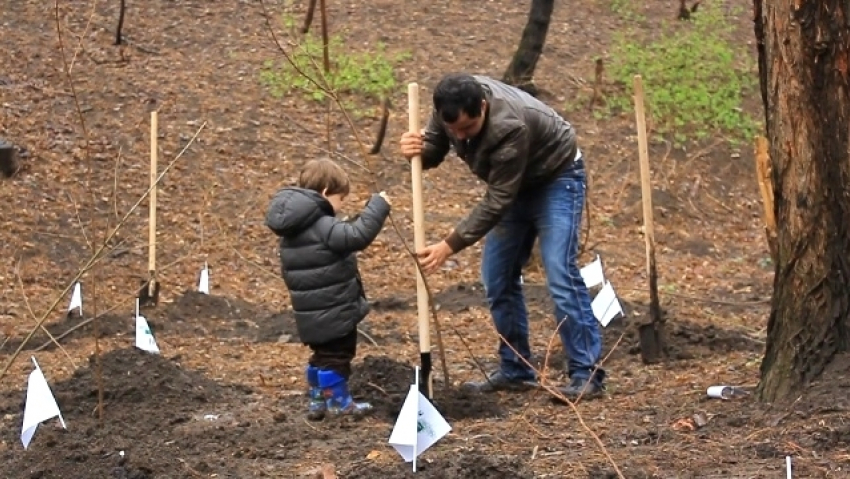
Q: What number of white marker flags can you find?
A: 7